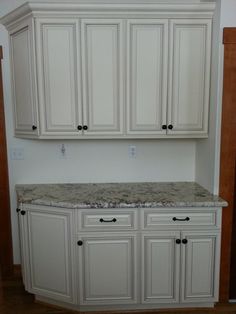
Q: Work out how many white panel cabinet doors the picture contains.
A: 9